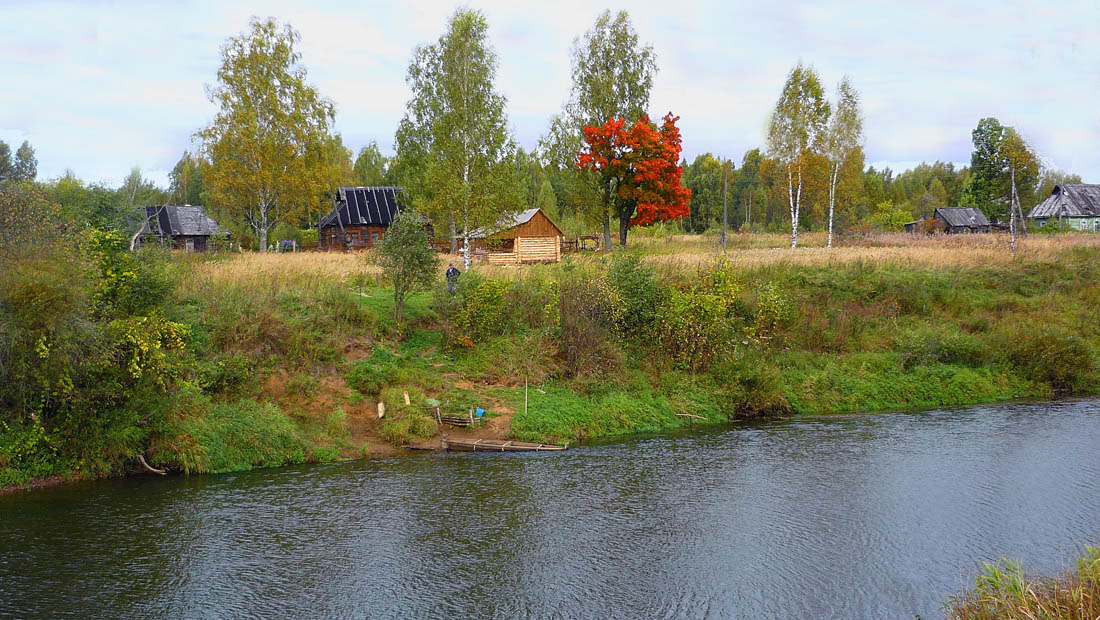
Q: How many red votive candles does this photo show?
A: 0